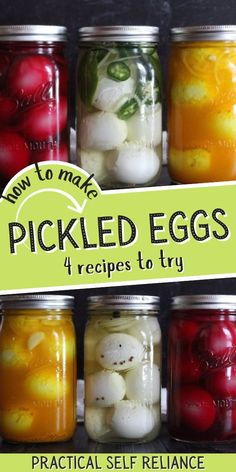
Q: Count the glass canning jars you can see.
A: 6